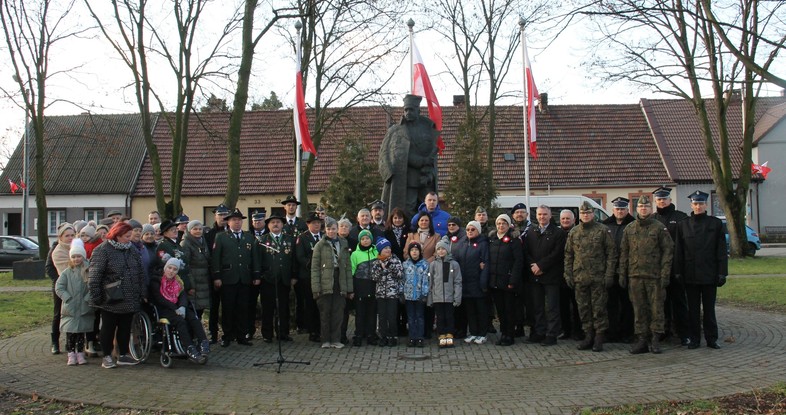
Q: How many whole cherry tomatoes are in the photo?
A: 0